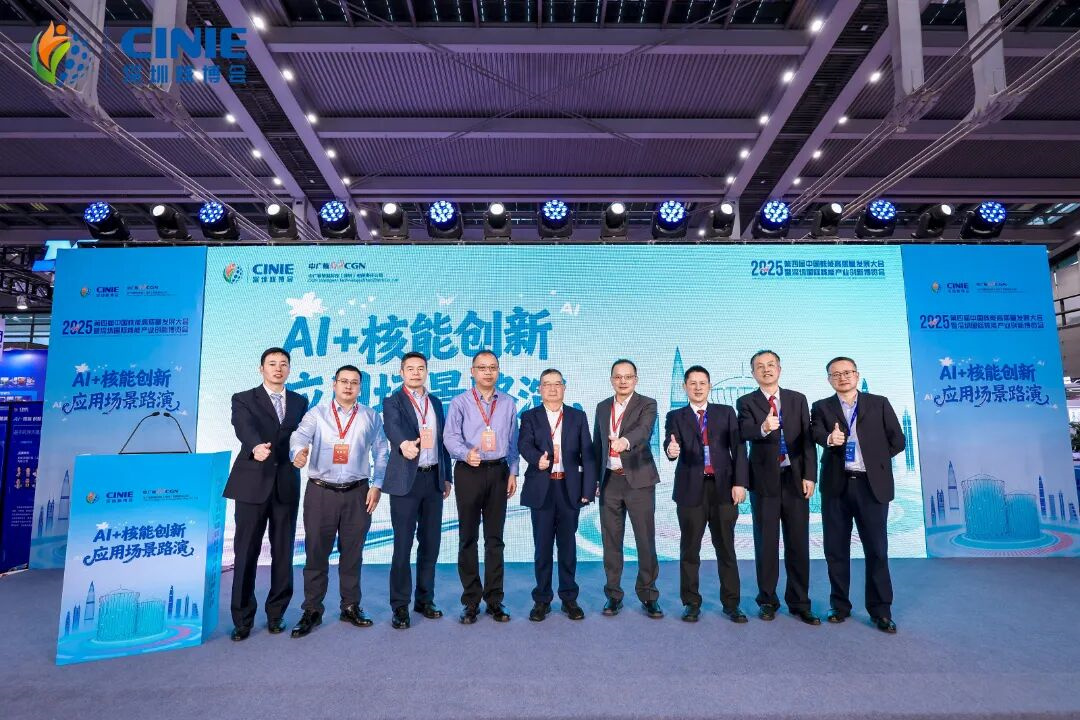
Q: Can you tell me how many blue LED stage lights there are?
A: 9